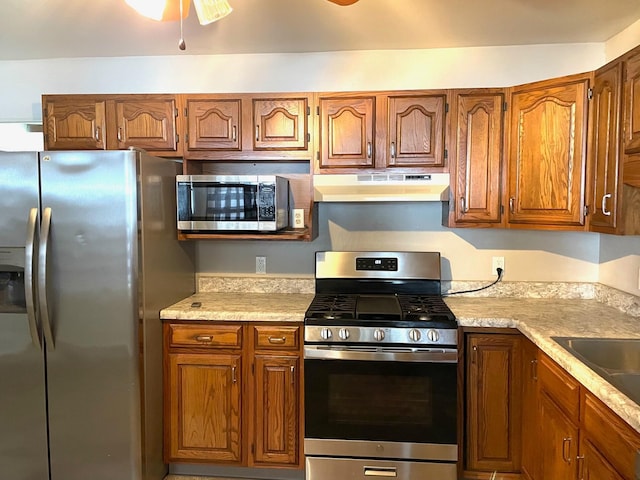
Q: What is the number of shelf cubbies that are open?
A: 1